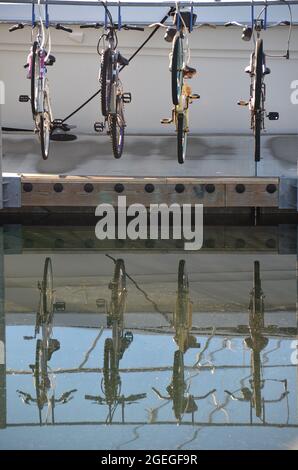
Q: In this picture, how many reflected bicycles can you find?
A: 4